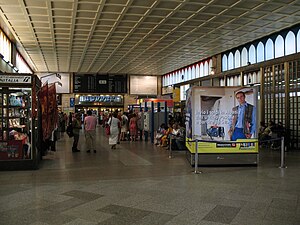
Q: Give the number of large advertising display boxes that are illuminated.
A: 1